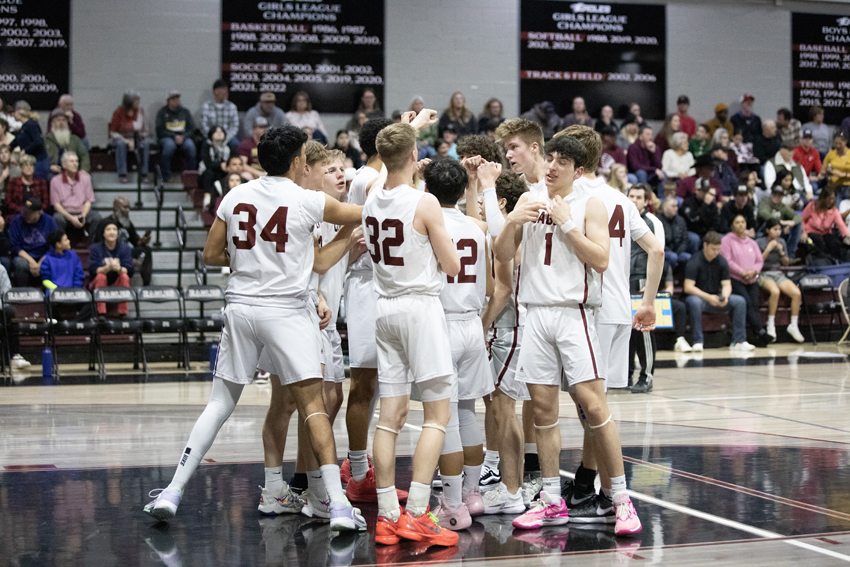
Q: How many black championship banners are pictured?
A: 4